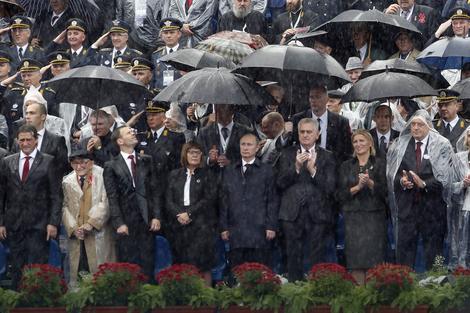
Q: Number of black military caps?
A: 12